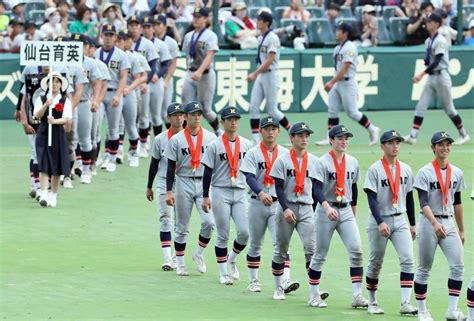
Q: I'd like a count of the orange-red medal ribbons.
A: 8